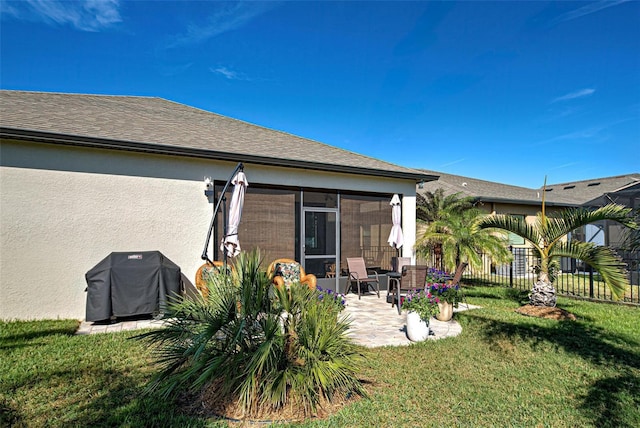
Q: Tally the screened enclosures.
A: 1